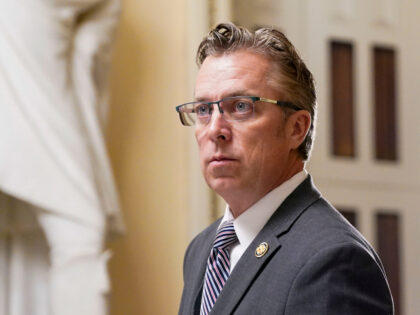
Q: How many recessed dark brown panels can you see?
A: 4